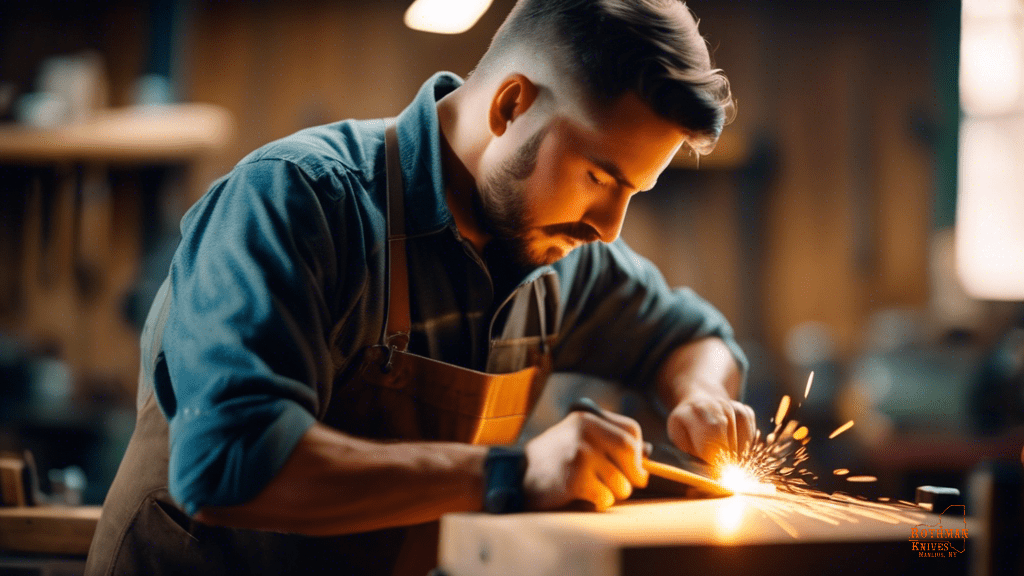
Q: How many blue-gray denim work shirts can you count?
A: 1